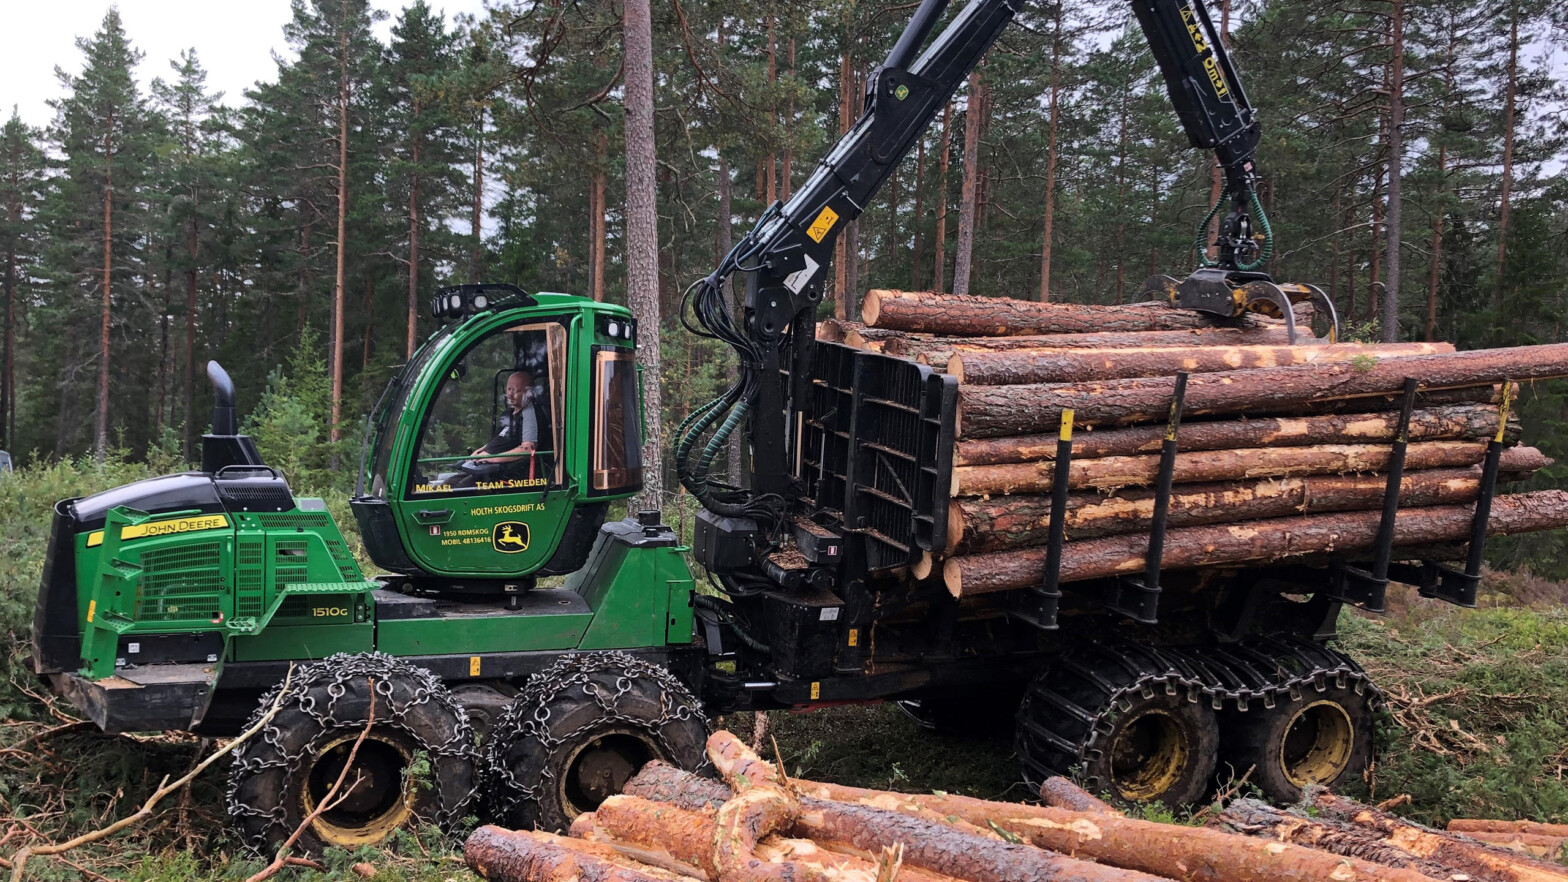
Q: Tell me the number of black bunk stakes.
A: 4